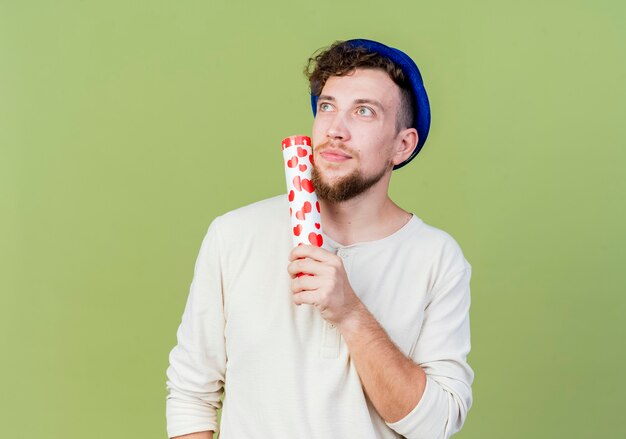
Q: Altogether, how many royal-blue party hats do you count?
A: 1